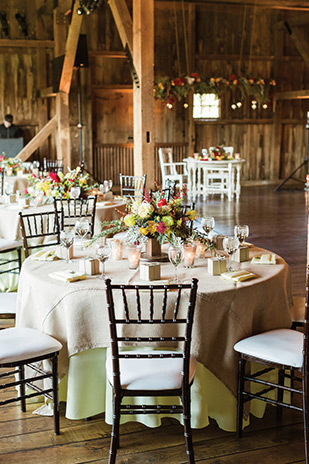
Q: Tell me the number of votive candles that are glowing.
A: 4